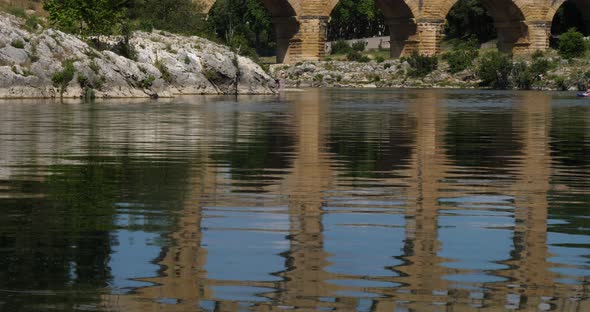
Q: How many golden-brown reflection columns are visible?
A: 4